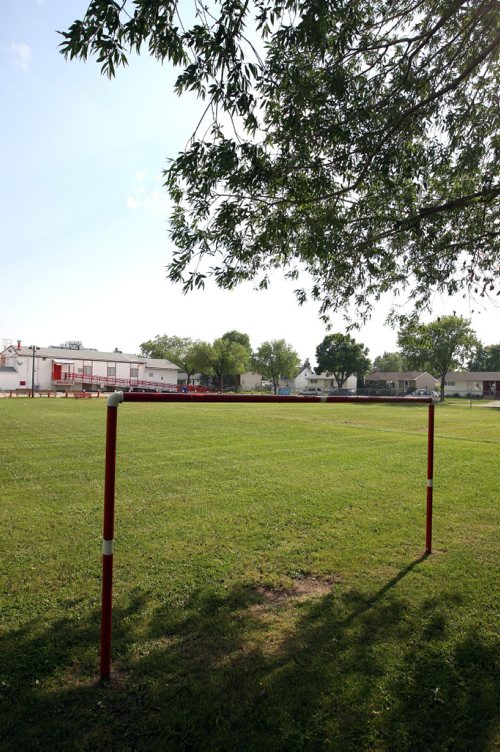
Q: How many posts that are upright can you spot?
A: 2